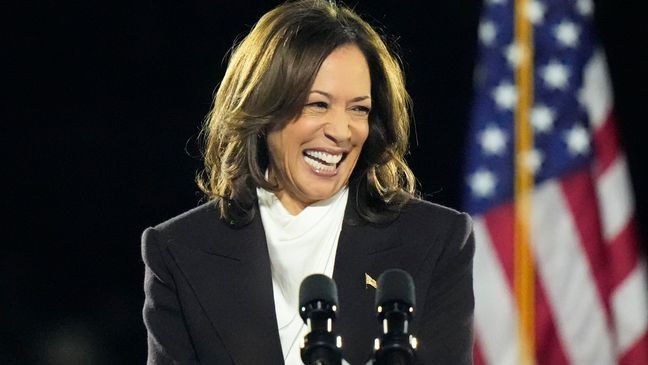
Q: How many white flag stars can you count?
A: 13